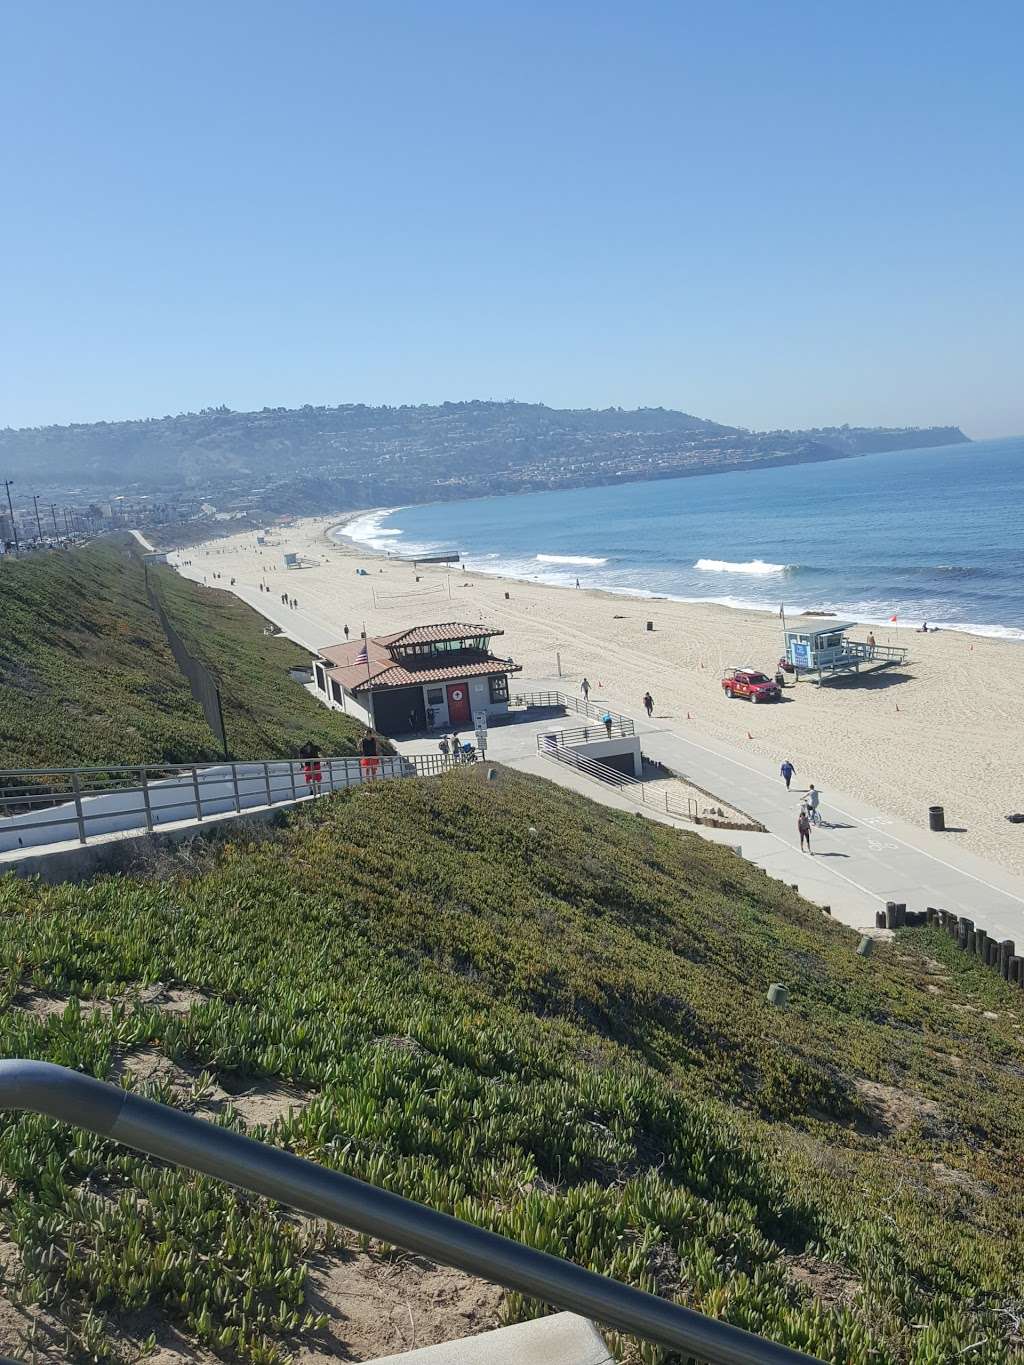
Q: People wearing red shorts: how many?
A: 2